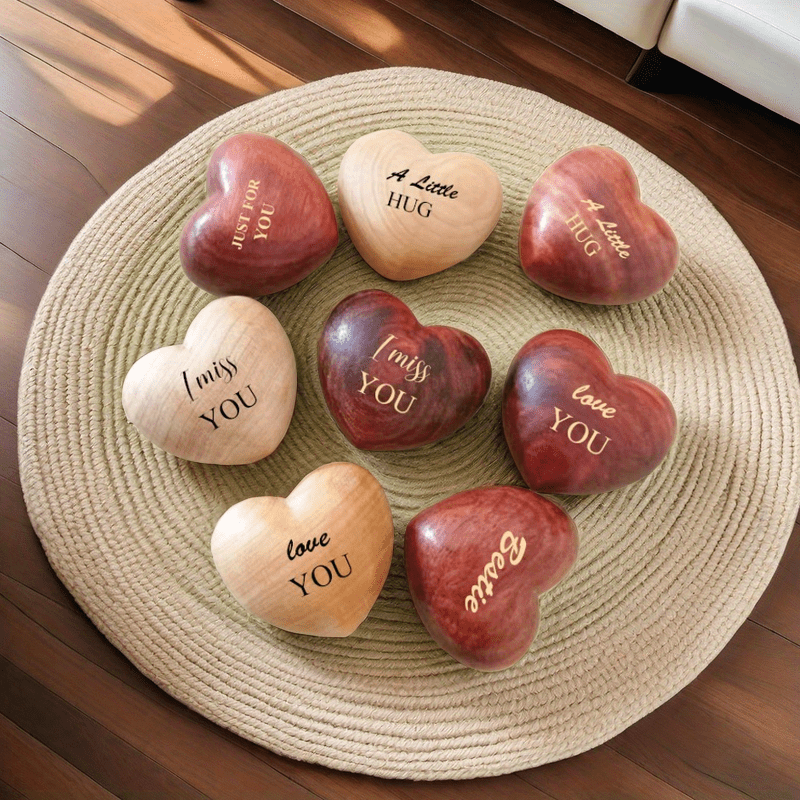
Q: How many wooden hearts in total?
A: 8